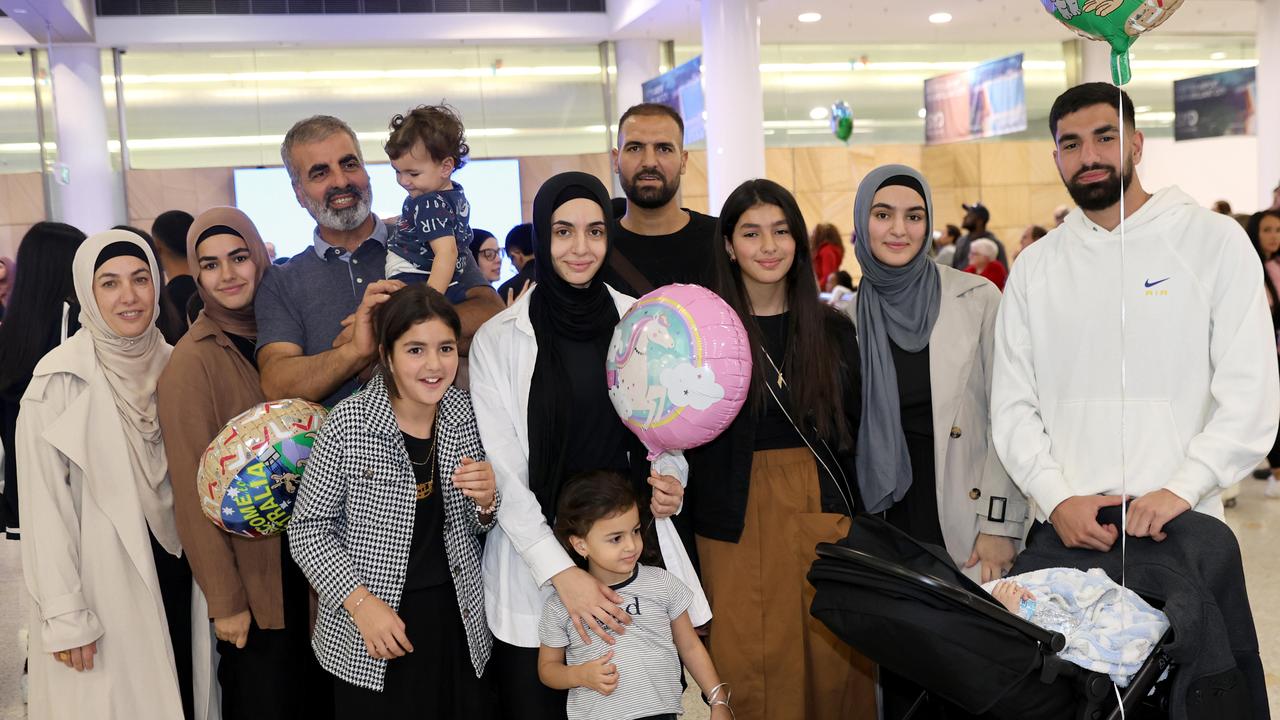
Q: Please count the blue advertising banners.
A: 3